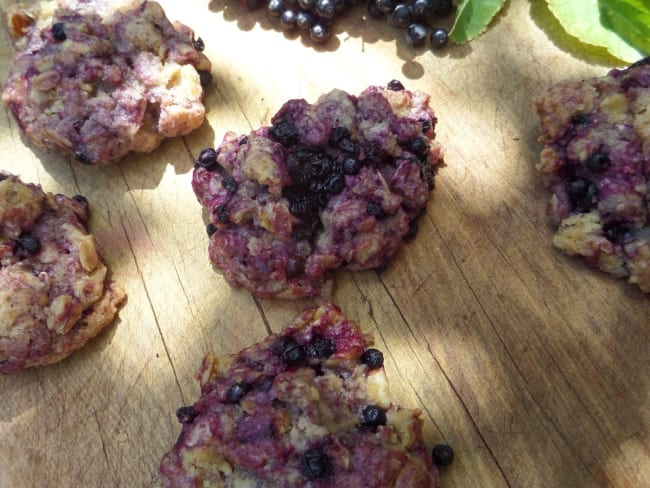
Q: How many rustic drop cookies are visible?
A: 5